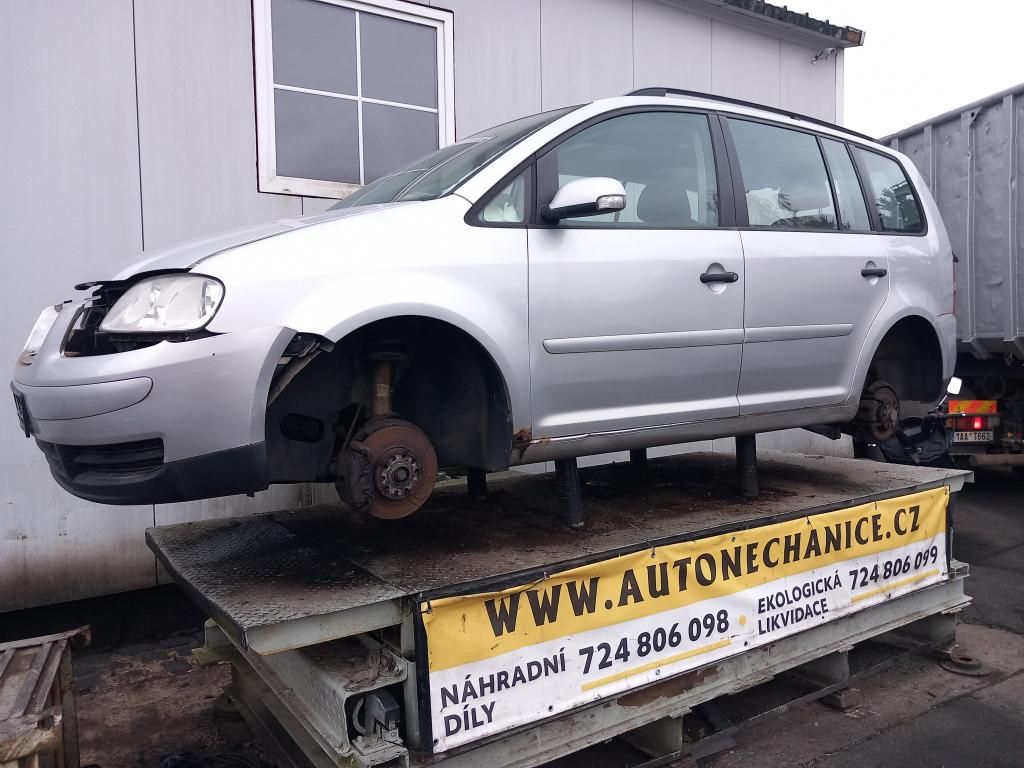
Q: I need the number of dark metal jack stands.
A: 4